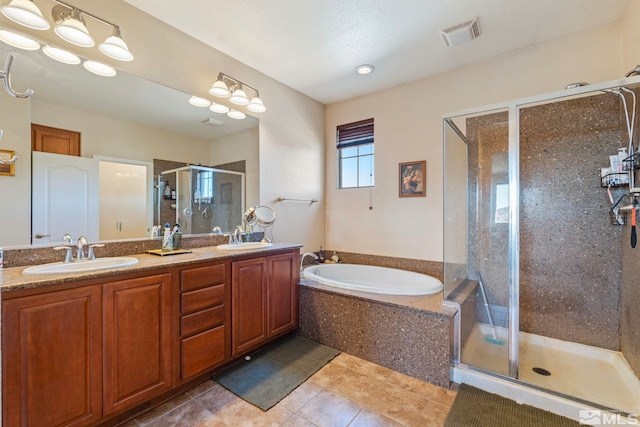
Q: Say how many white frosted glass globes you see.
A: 6